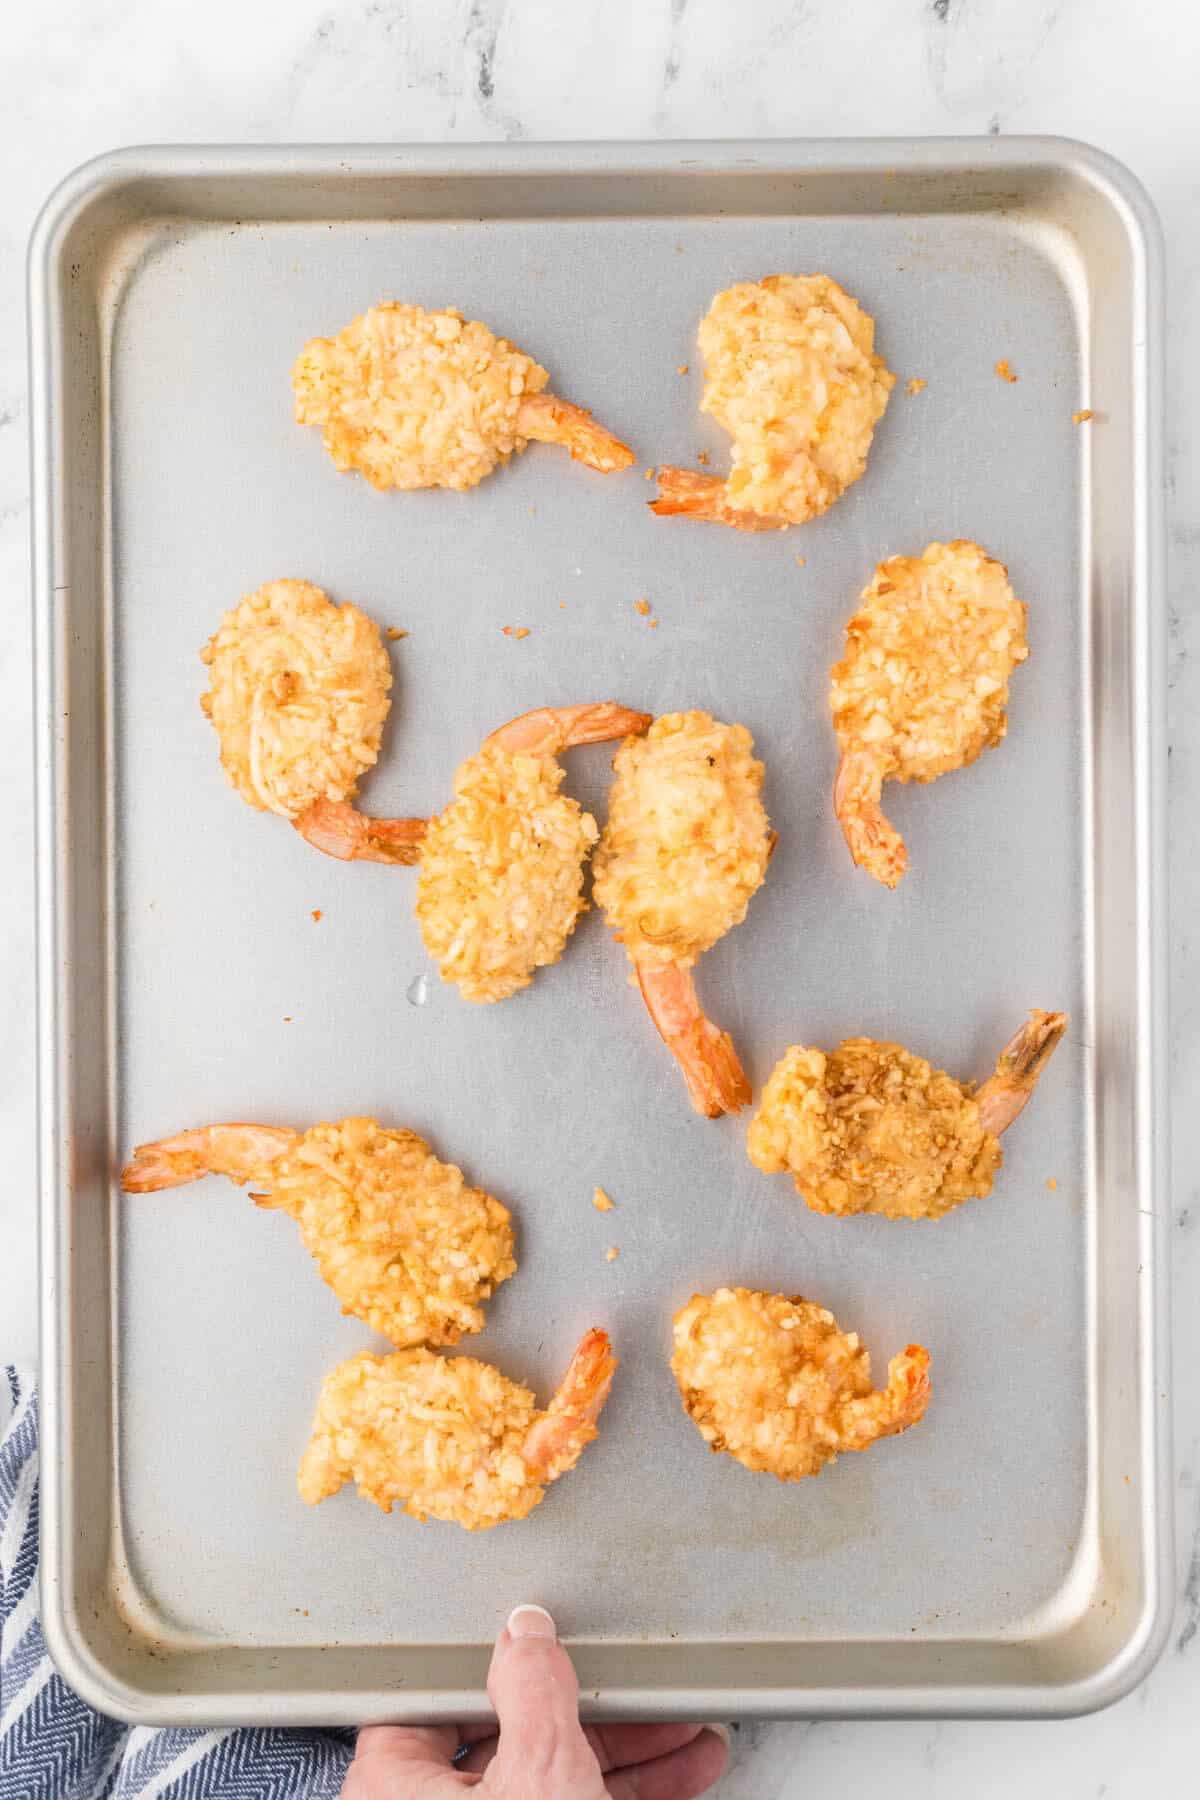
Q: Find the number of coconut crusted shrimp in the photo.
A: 10